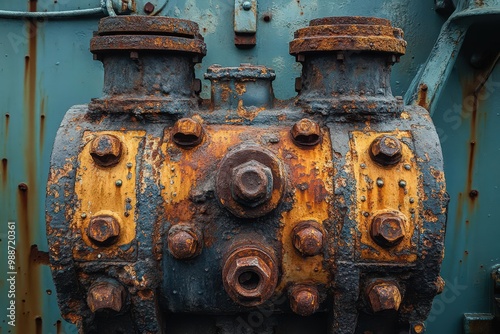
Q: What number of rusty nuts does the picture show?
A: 13